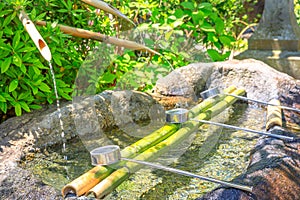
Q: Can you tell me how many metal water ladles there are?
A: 3